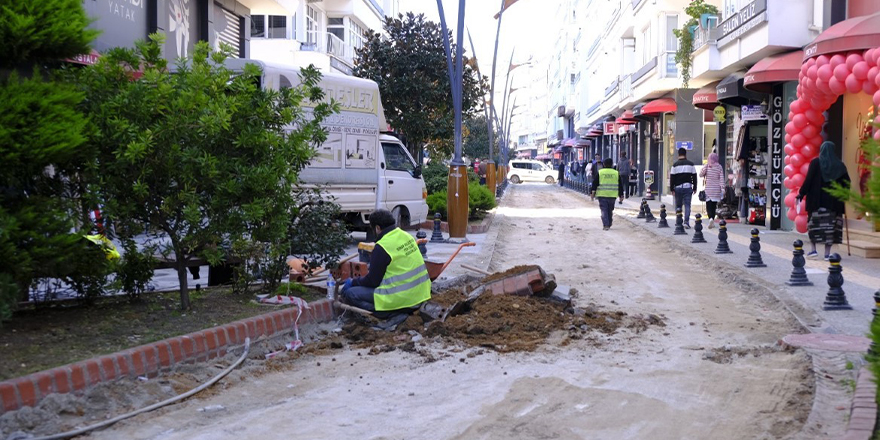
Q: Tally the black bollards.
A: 12